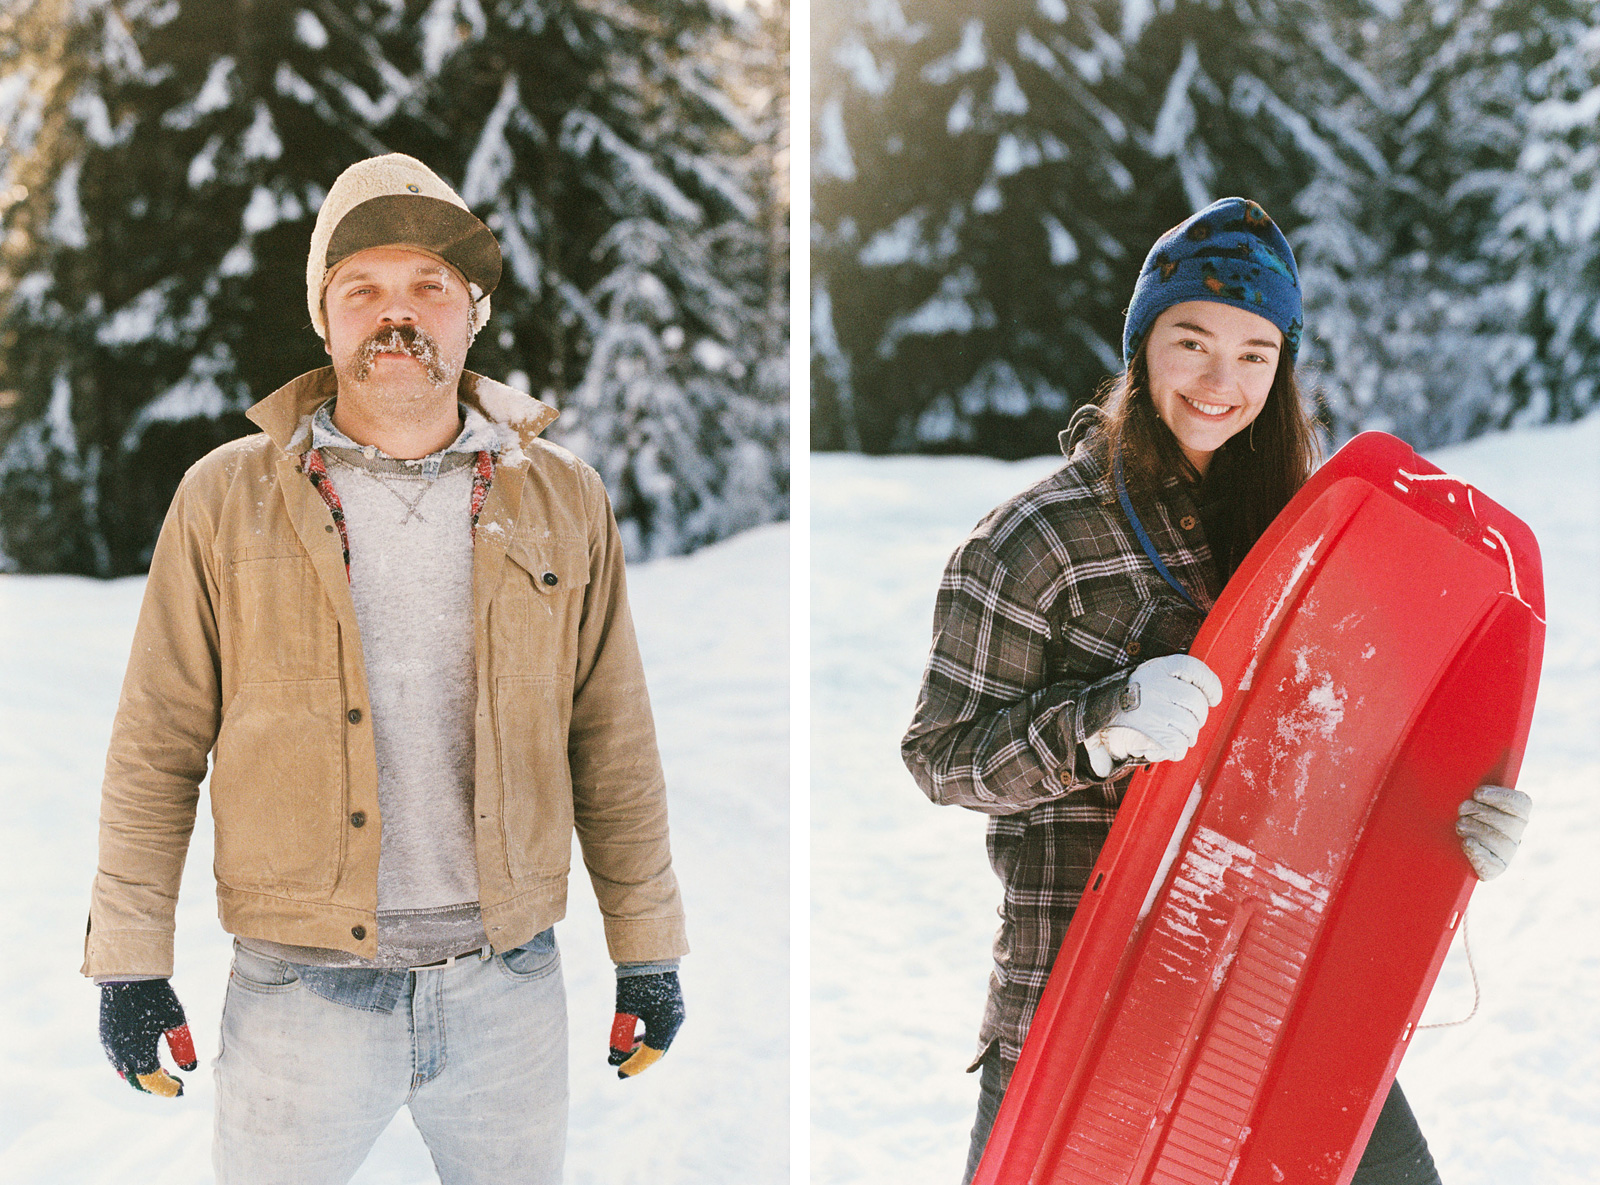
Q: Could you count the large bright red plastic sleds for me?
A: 1